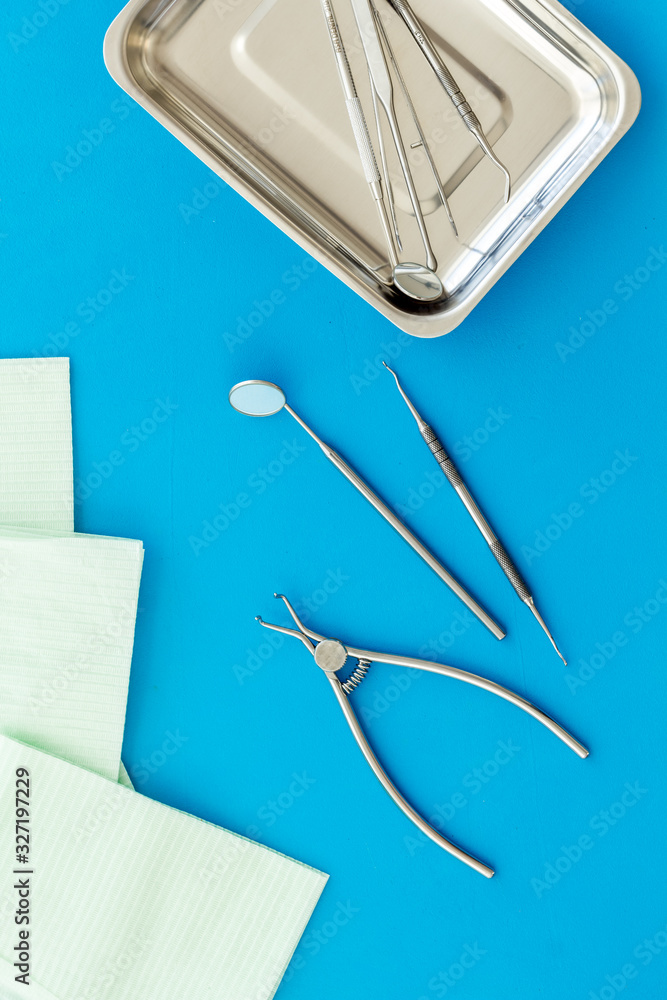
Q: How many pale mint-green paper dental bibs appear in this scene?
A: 3